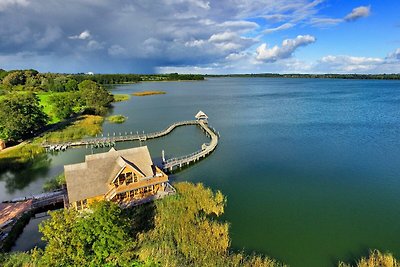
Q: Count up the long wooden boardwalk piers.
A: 1